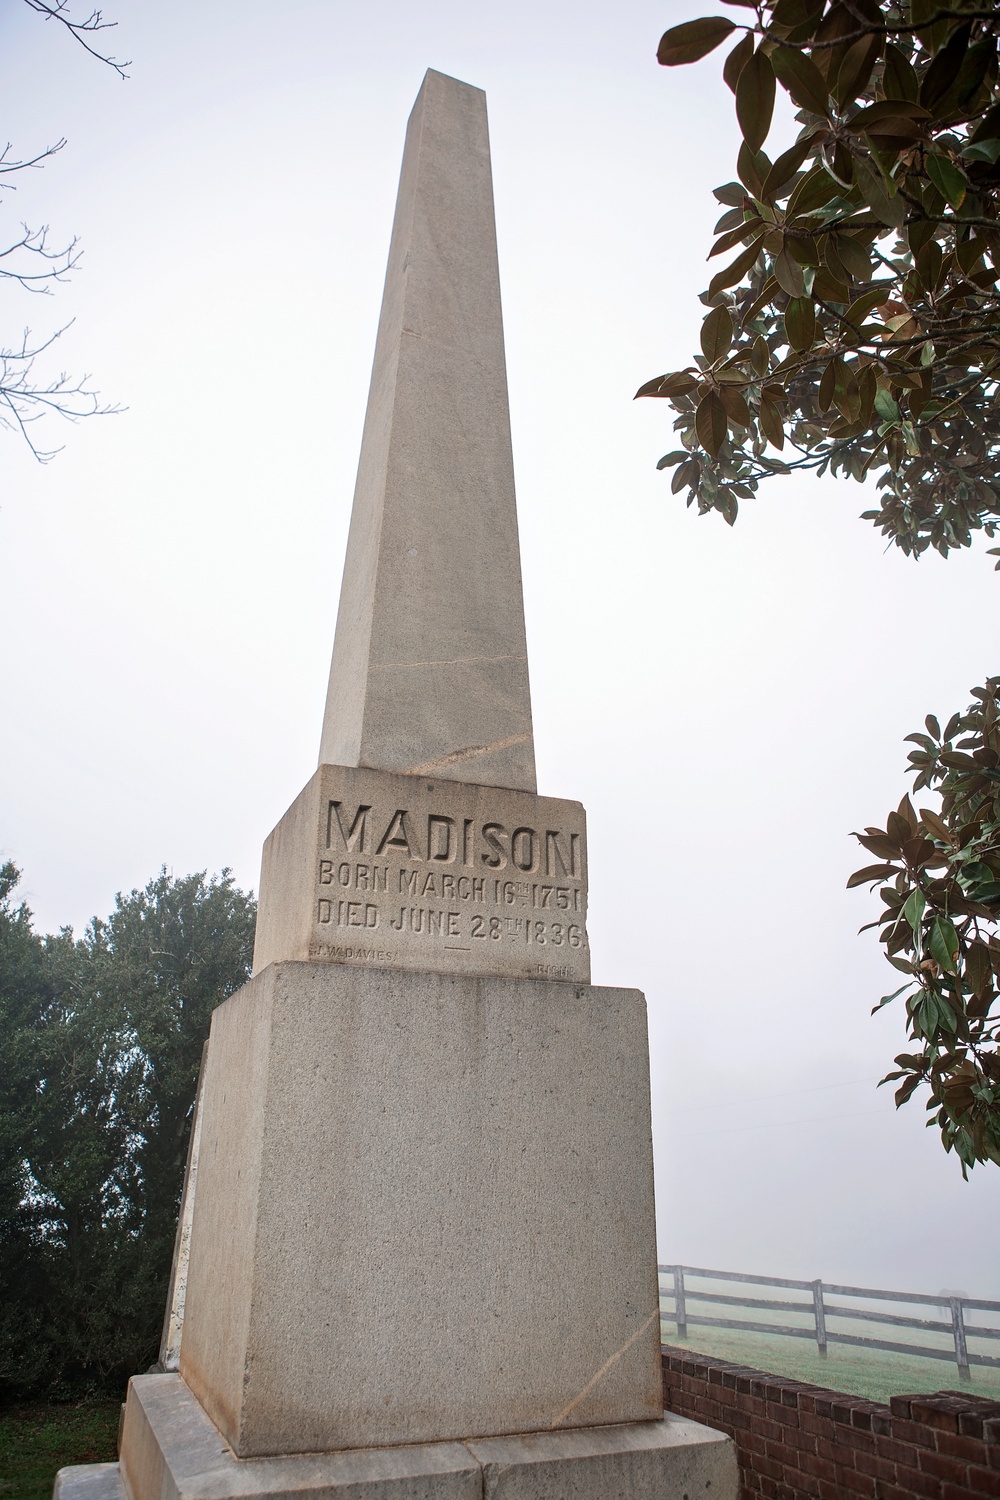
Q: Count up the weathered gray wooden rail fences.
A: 1